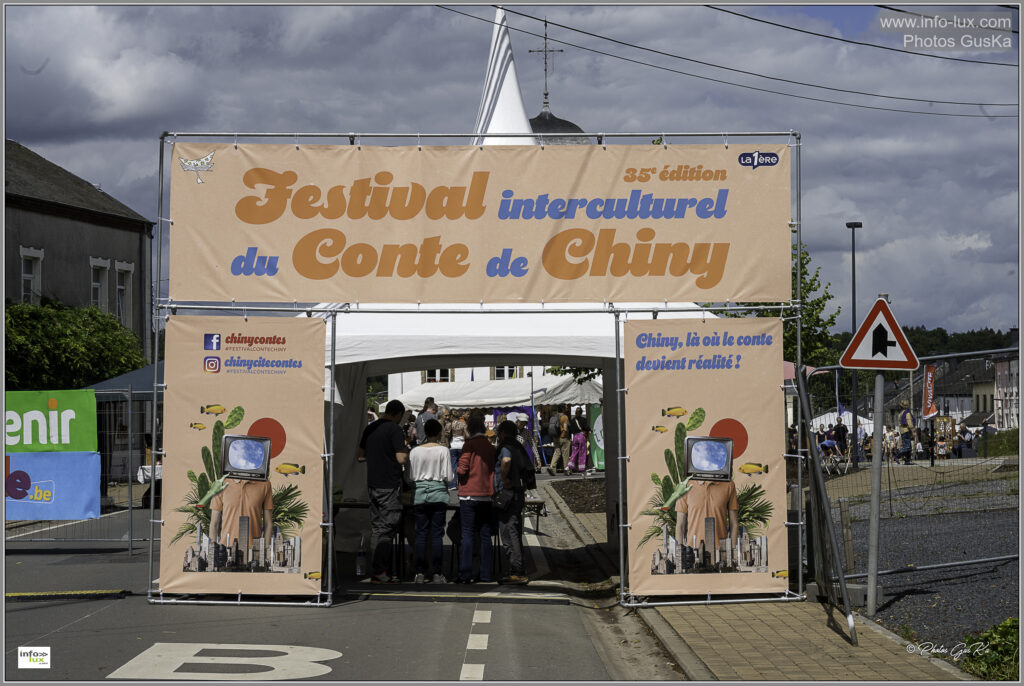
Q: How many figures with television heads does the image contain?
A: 2